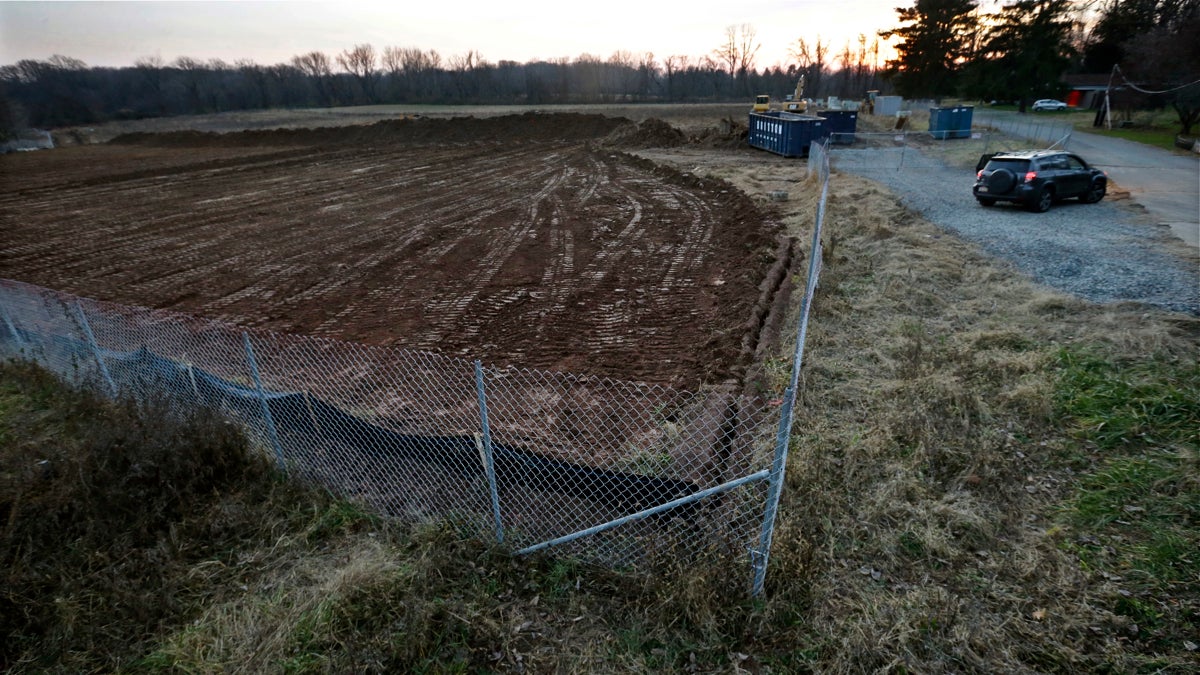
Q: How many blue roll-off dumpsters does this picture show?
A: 3